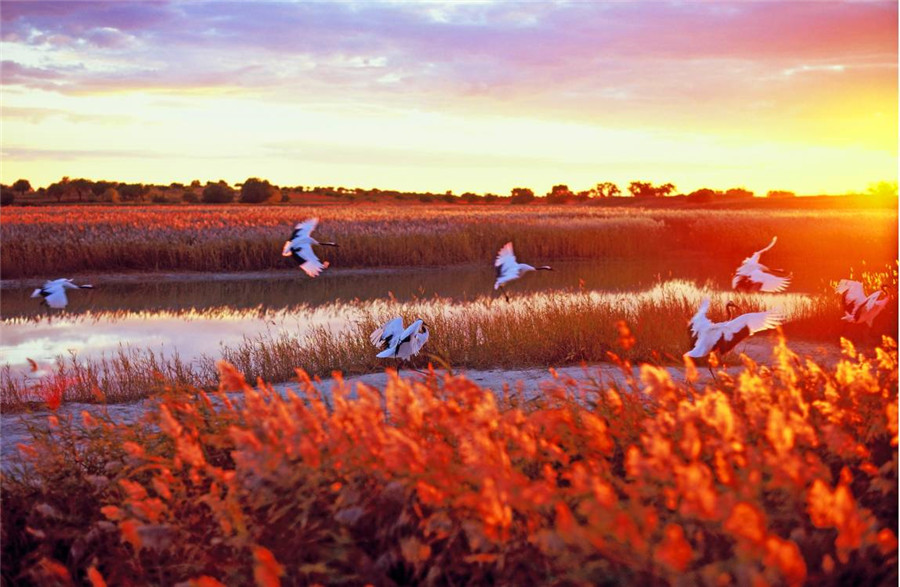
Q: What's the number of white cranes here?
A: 7